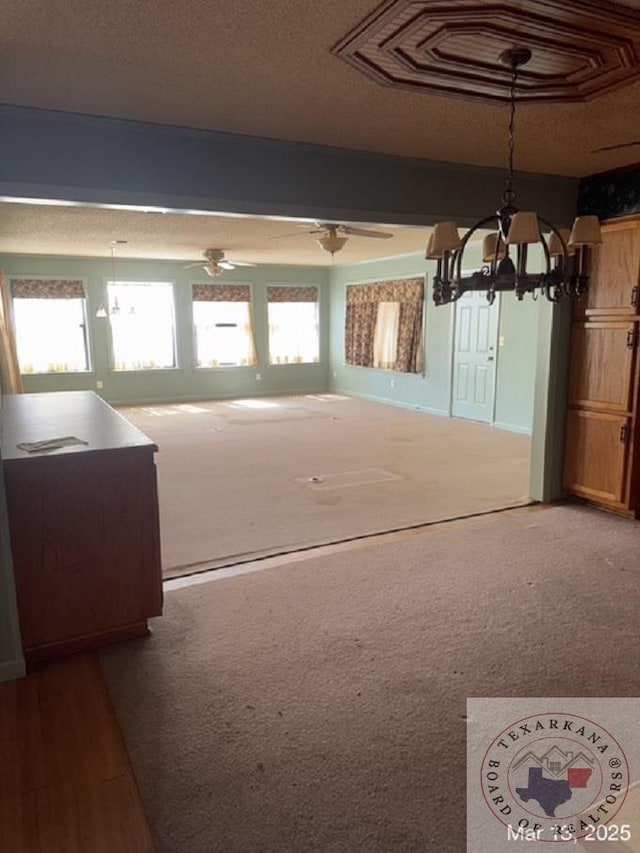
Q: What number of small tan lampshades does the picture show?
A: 6